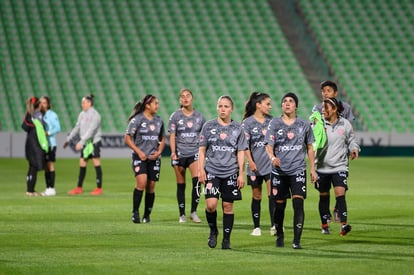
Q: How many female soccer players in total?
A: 10